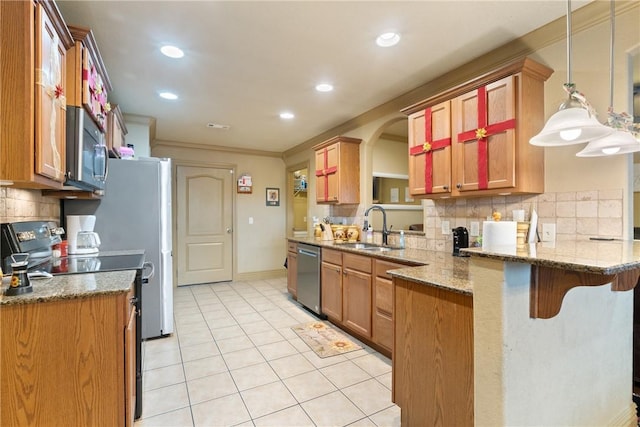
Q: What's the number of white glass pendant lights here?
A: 2